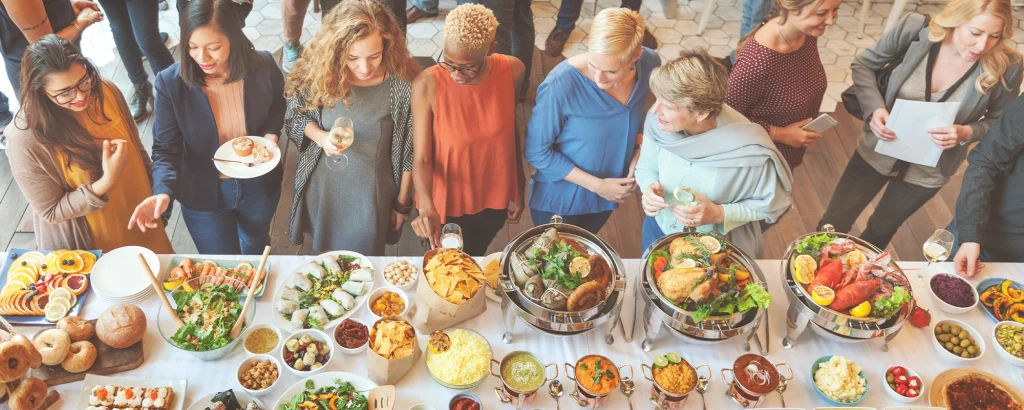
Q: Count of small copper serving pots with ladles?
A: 4